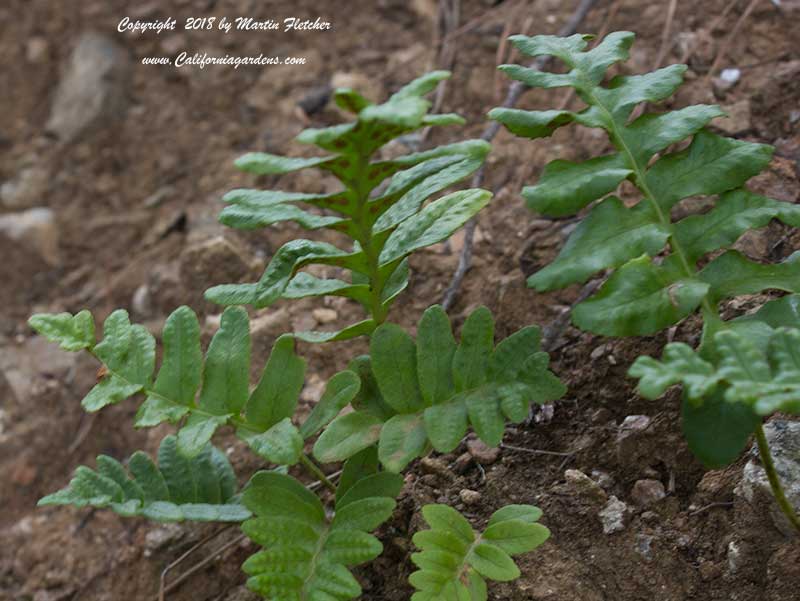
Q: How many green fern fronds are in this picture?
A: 8